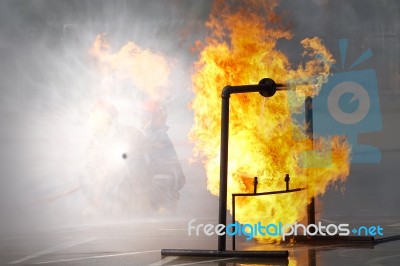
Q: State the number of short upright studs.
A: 2